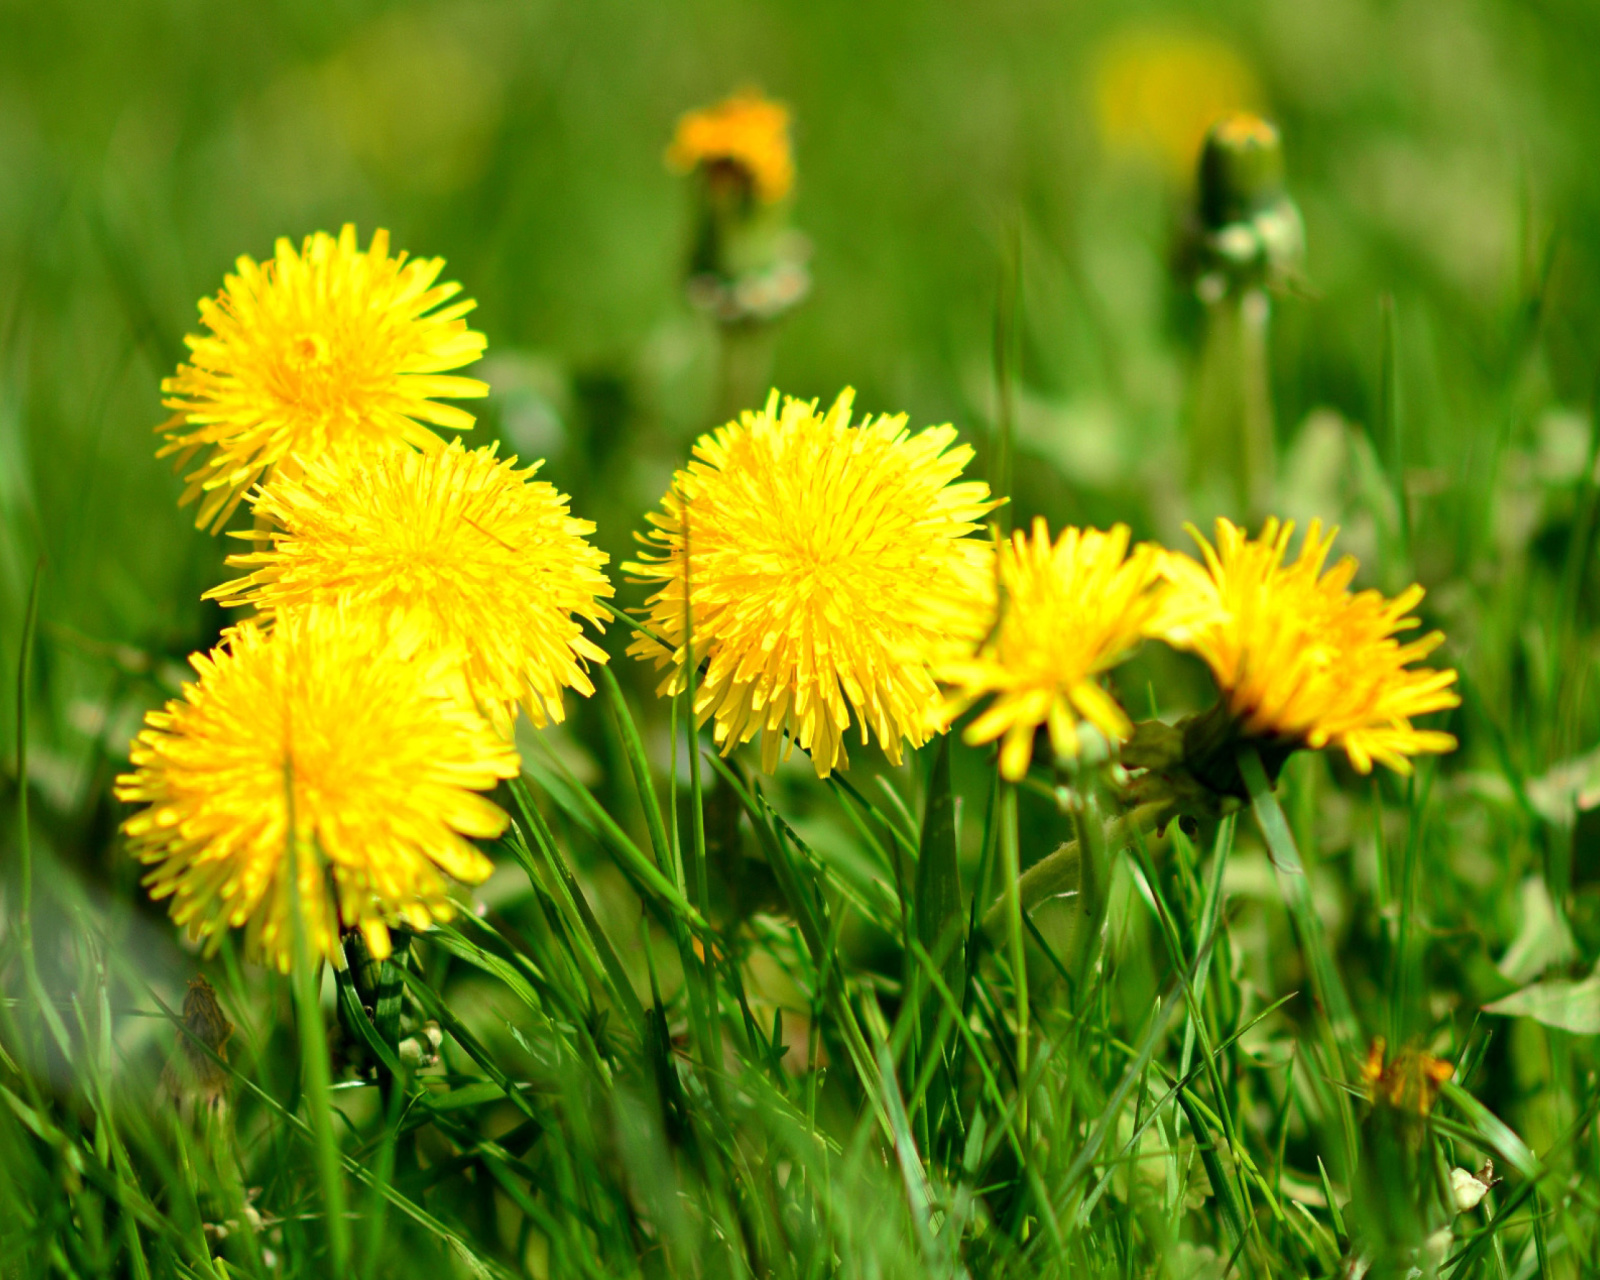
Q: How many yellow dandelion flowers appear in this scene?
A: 6